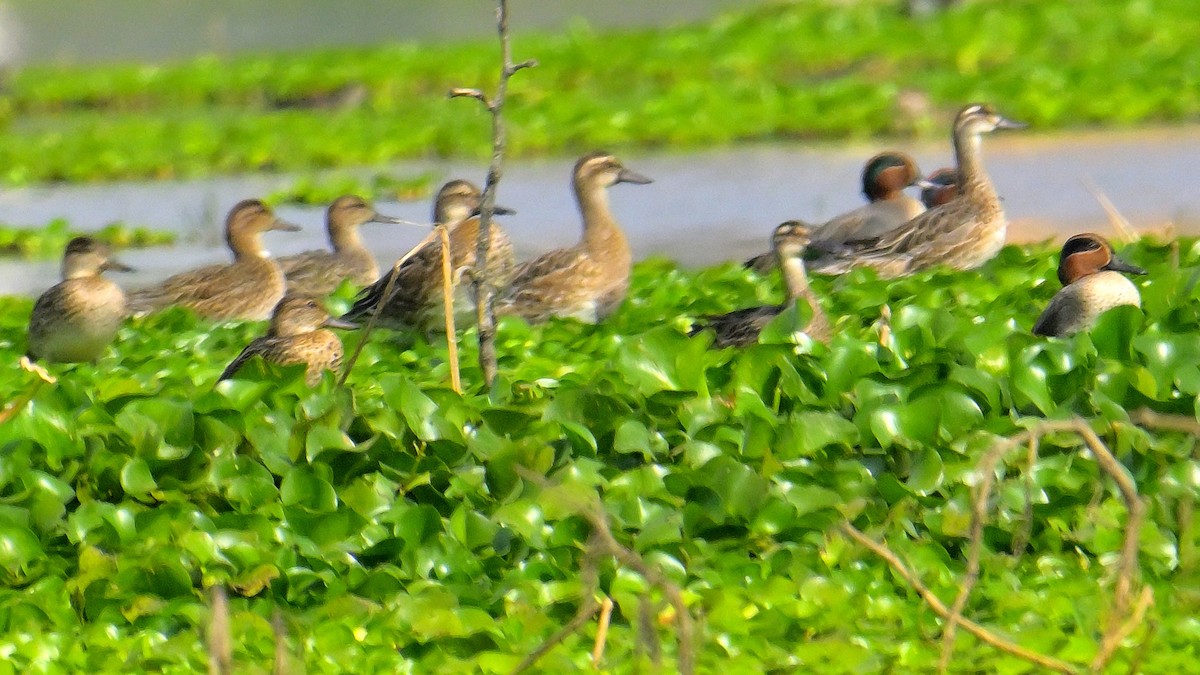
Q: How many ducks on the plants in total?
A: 11